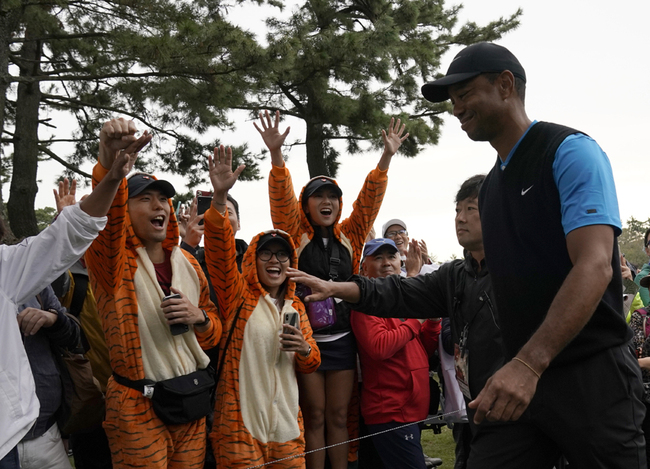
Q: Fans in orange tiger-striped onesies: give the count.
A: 3